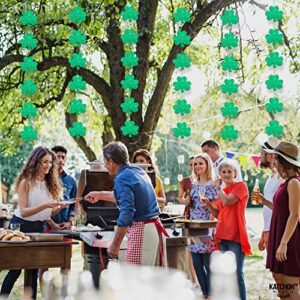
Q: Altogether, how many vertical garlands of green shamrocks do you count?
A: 6